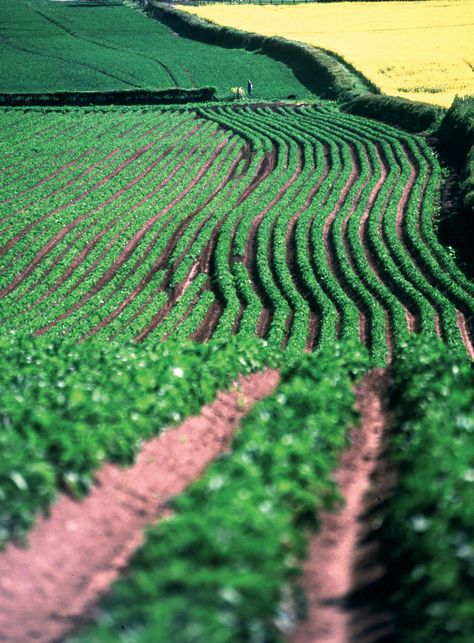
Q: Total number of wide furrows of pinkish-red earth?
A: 2